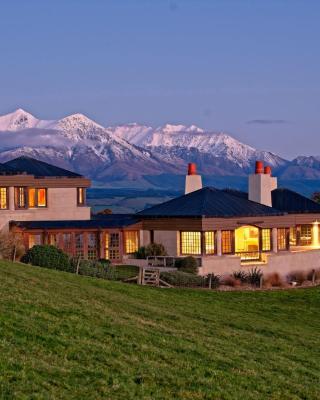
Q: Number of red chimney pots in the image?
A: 3